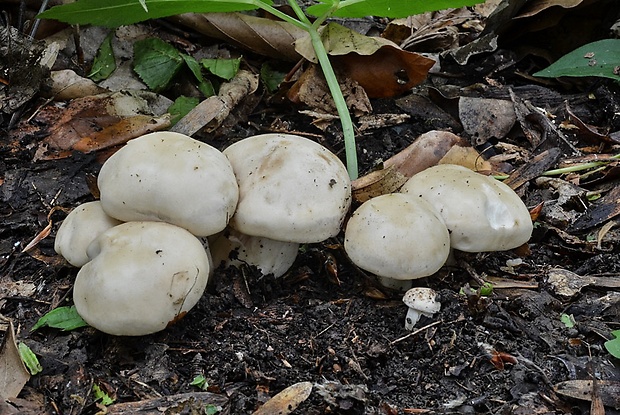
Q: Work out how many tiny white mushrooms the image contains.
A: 1